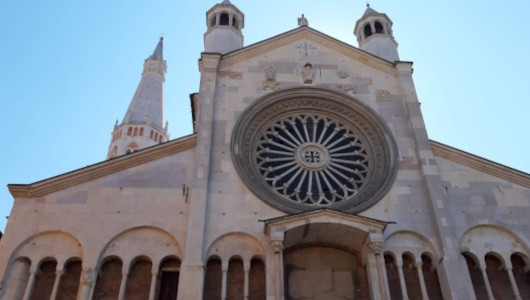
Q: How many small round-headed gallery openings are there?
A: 15